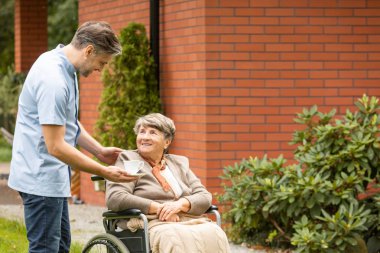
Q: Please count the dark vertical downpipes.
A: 1